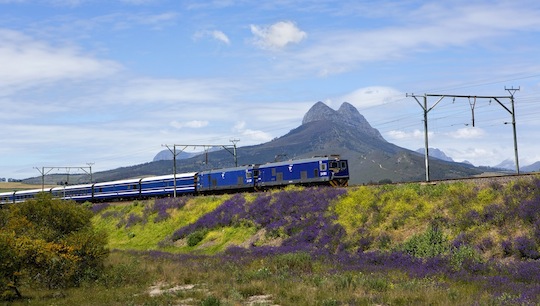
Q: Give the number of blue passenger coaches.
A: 5